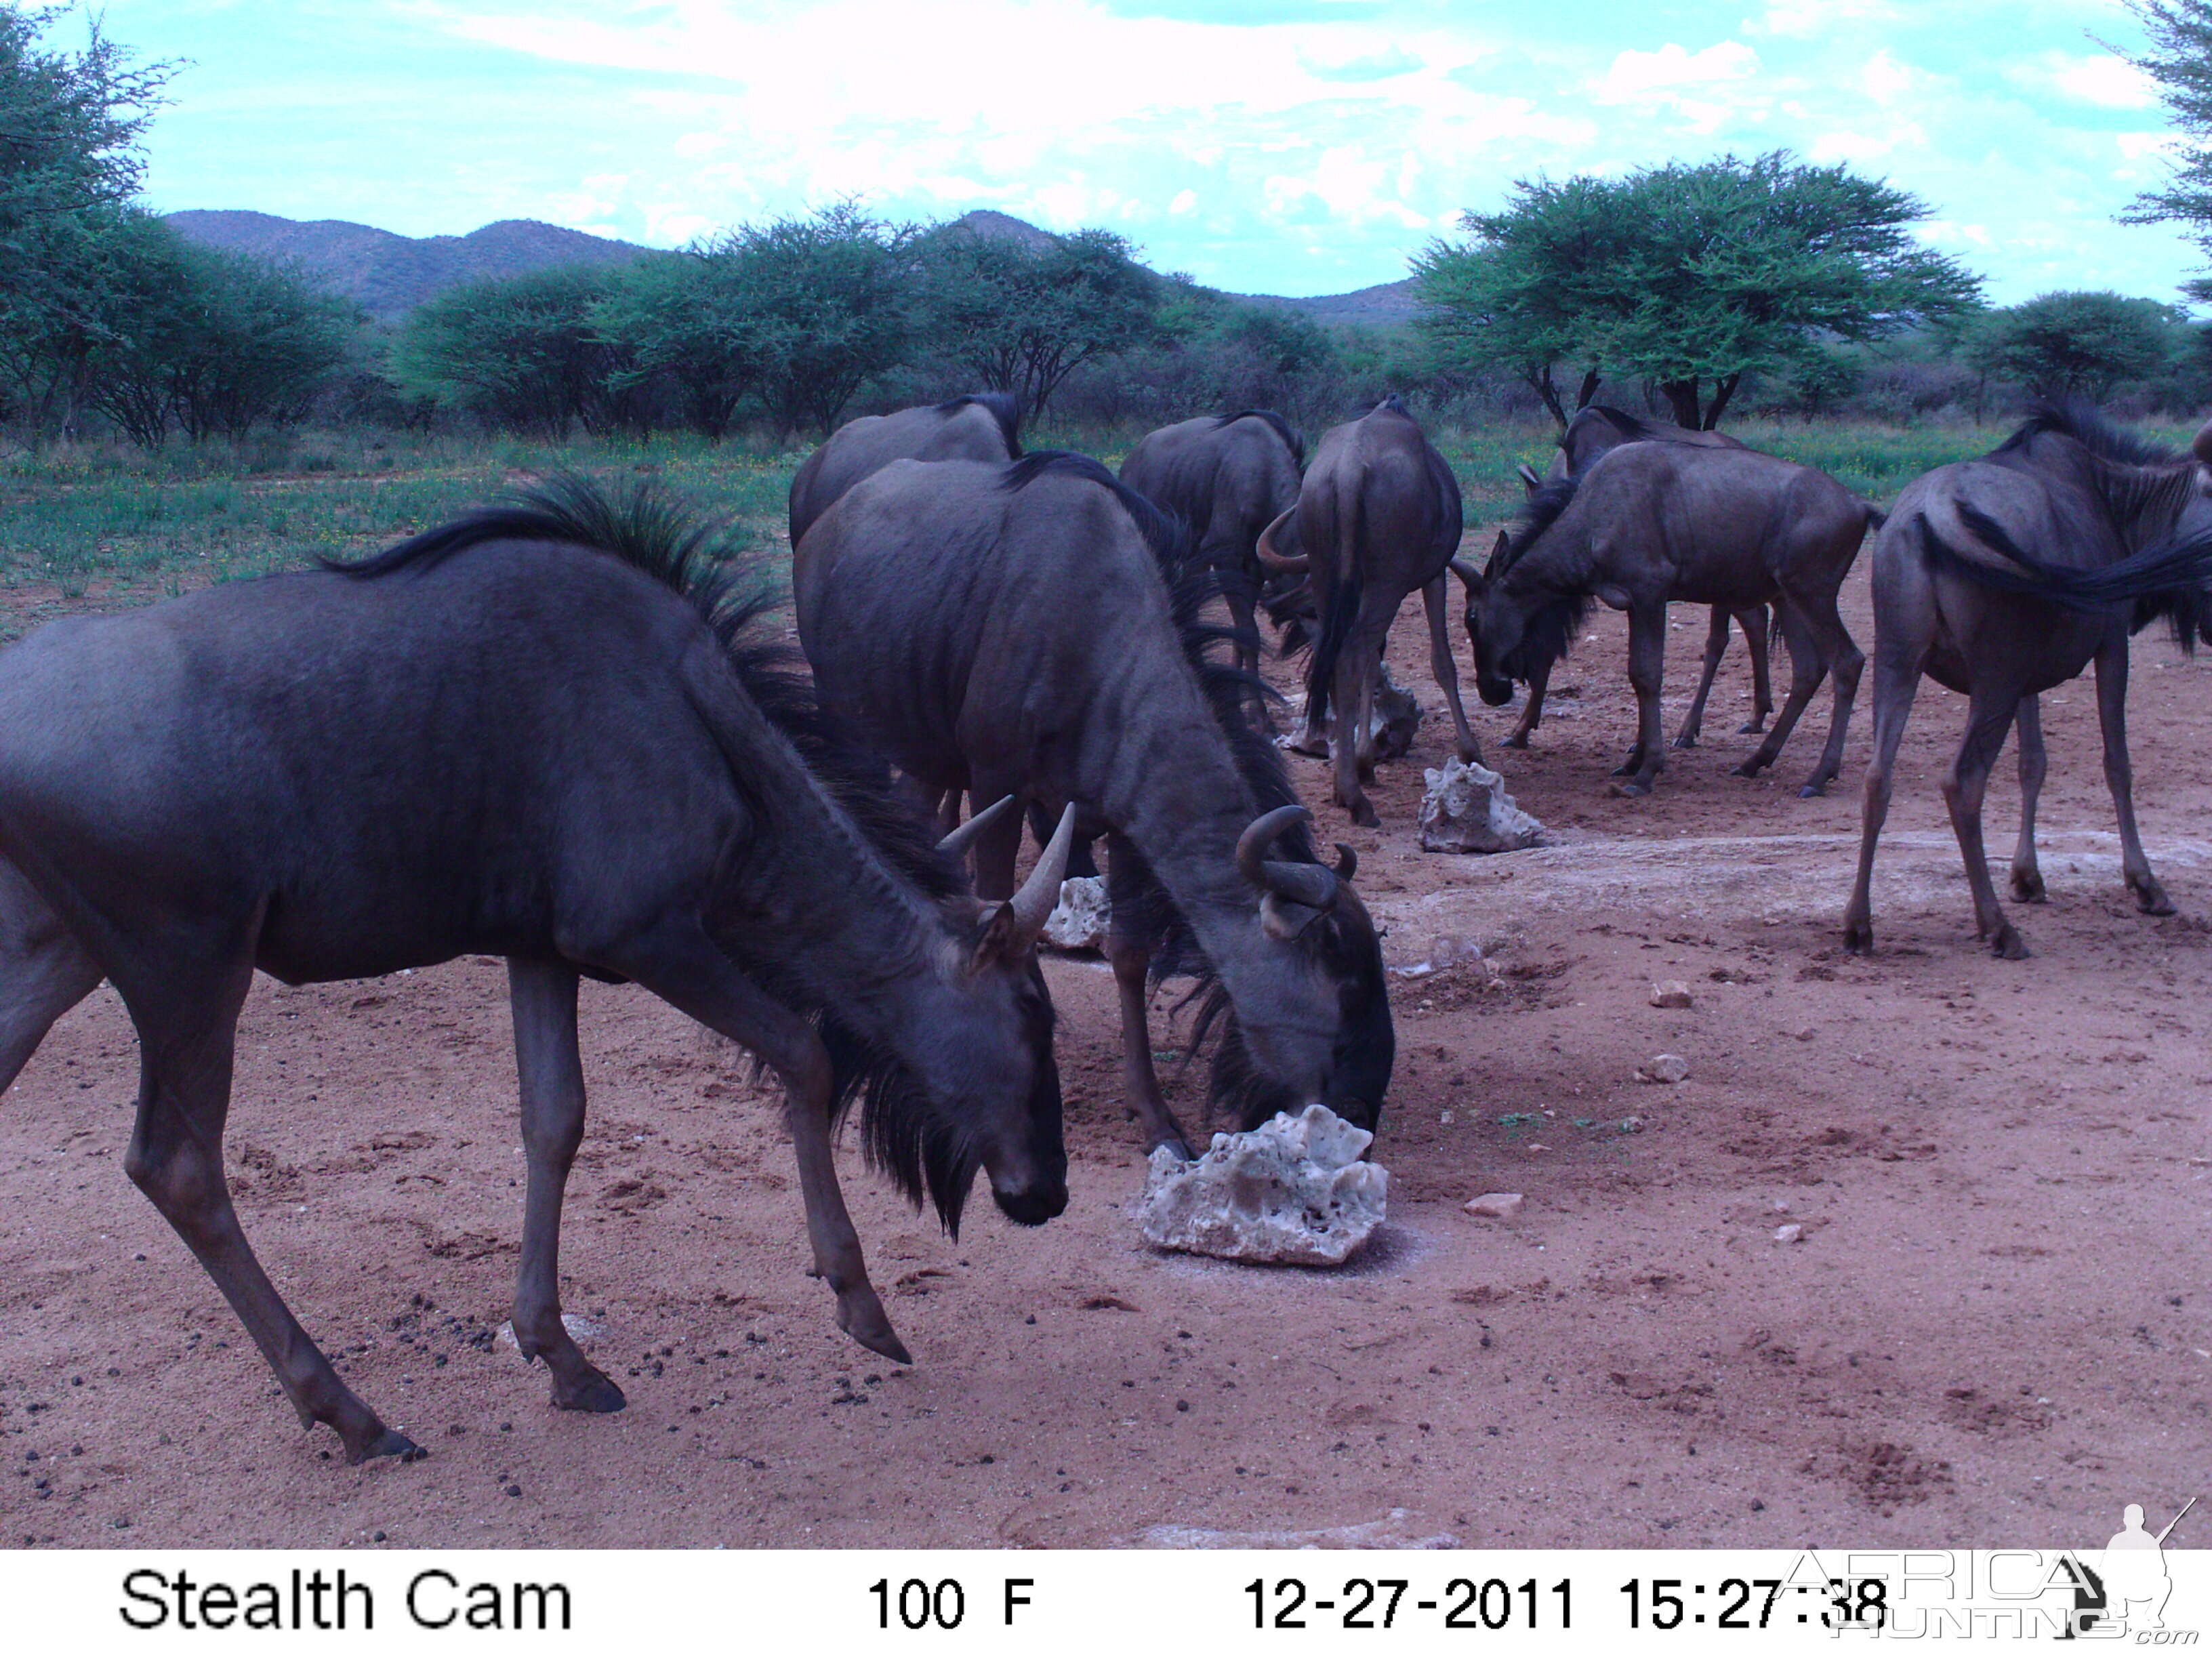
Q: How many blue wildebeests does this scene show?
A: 8